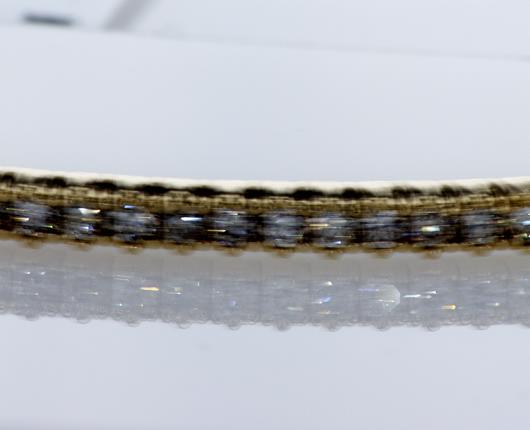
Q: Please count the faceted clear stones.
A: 11